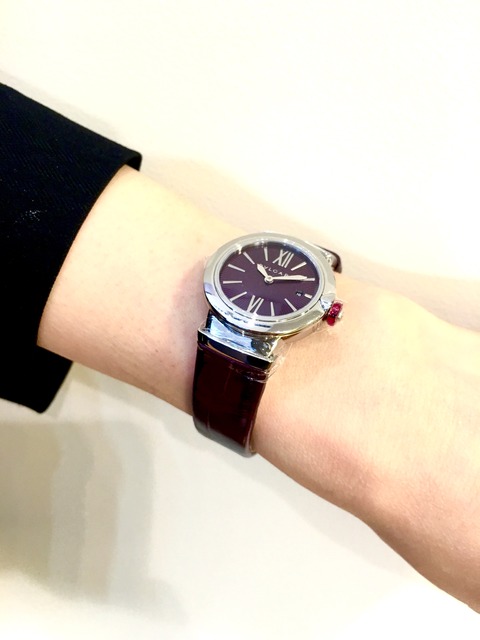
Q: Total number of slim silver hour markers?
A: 10